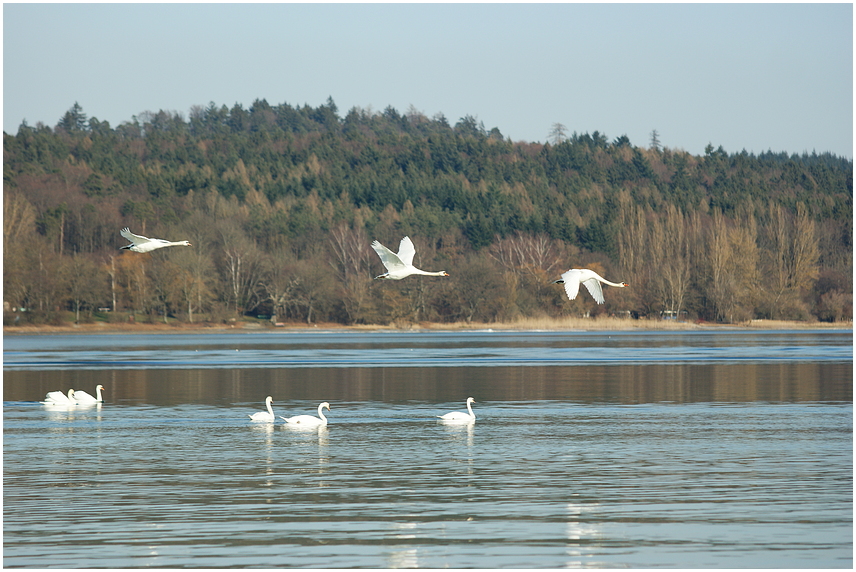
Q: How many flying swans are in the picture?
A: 3